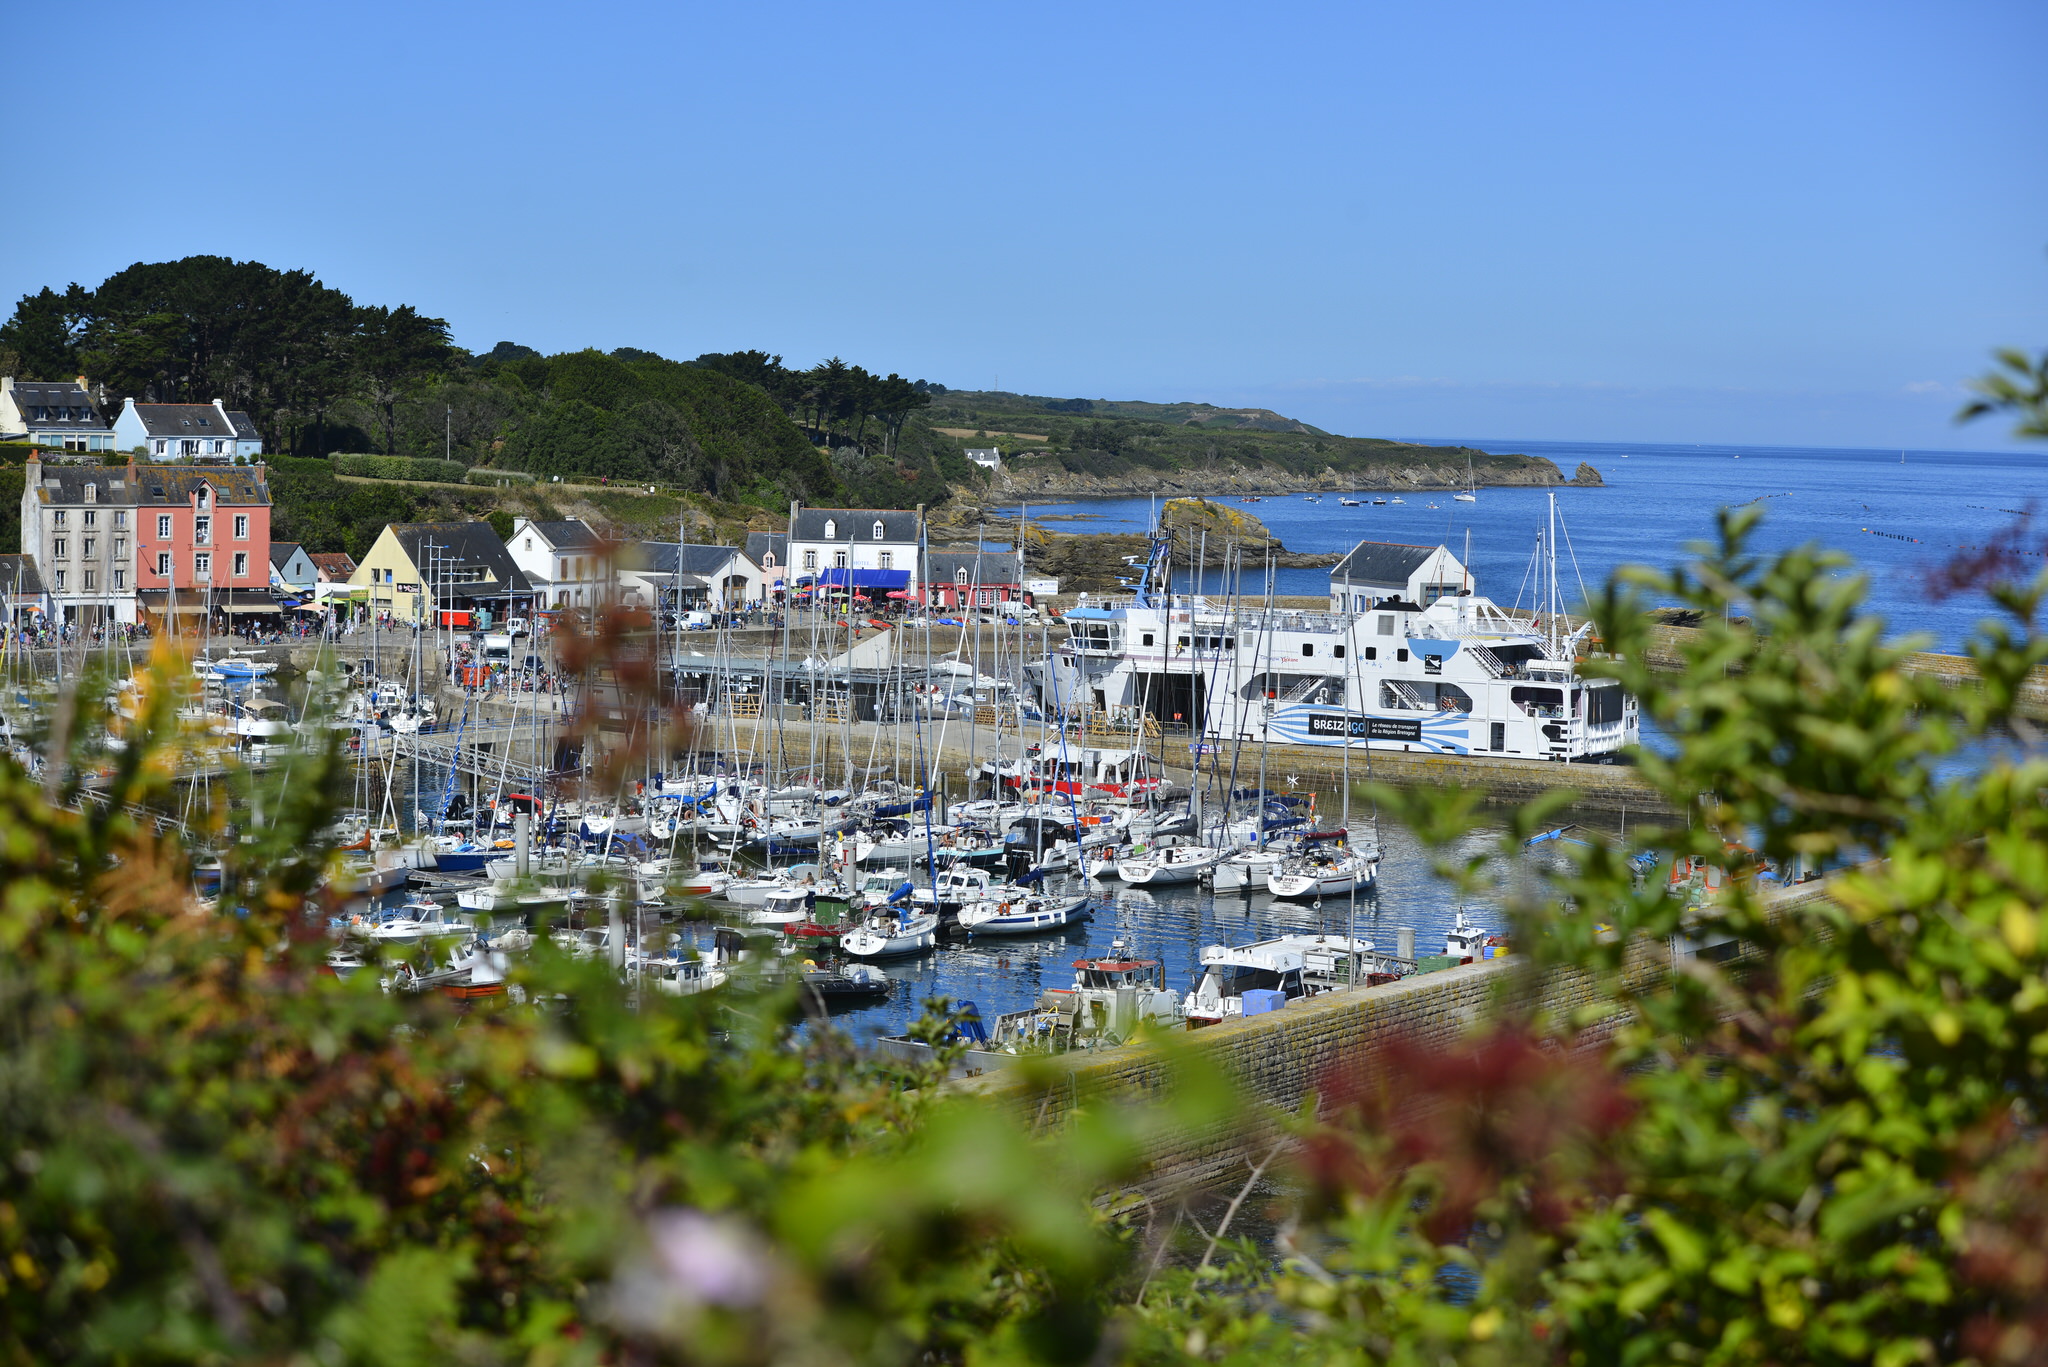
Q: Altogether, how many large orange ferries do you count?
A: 0